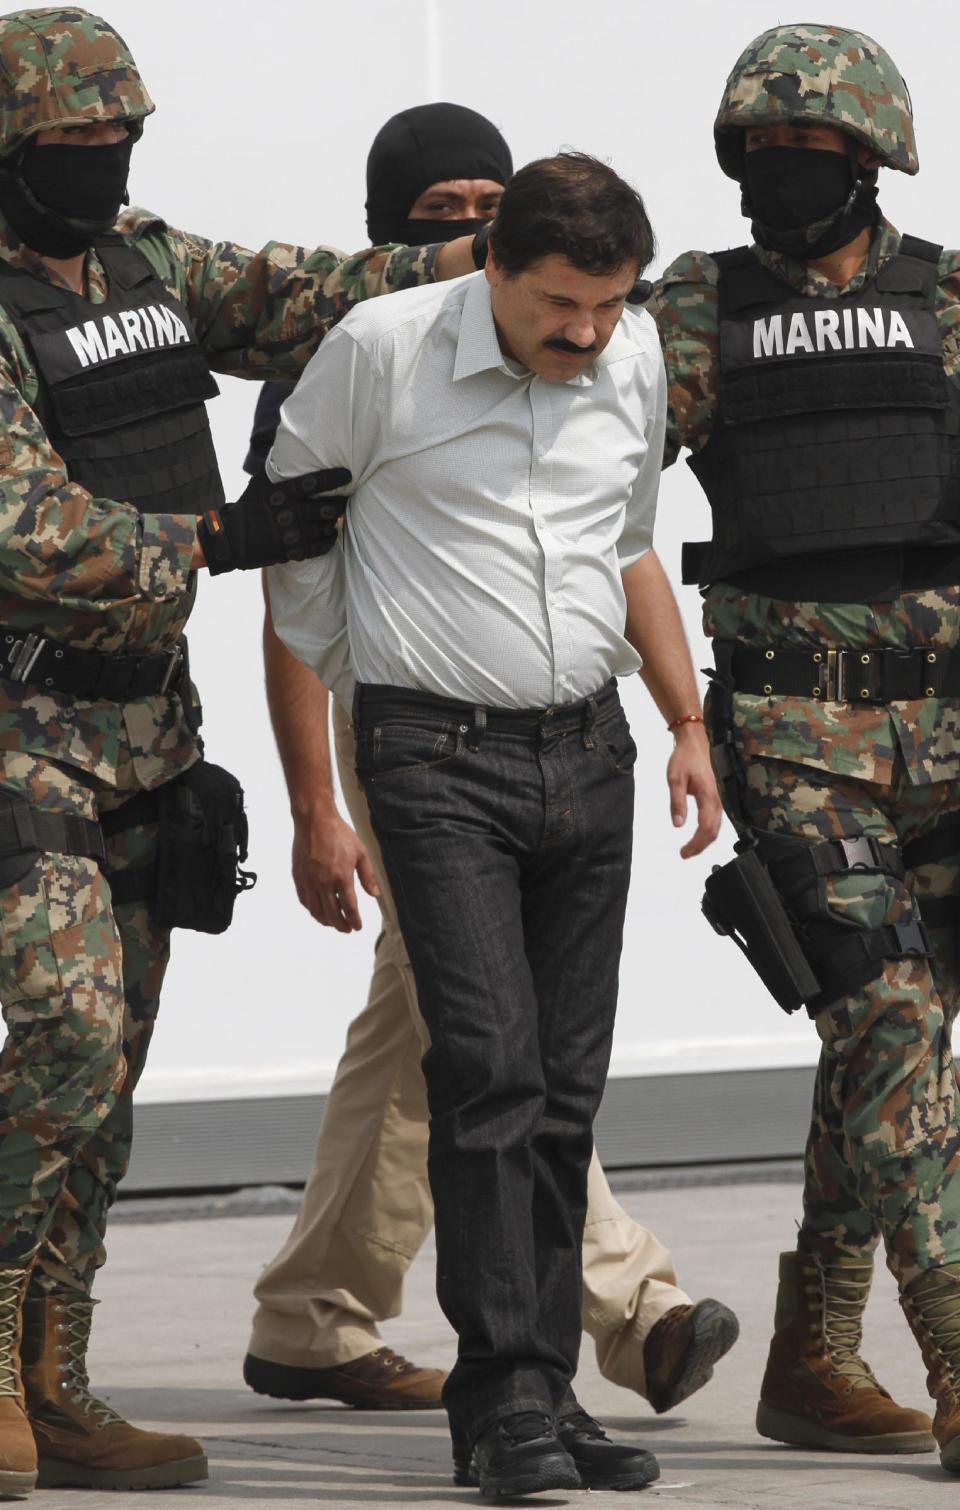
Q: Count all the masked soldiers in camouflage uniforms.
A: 2